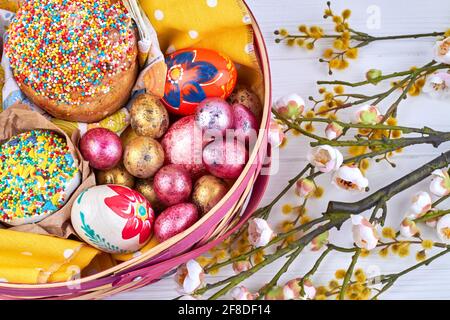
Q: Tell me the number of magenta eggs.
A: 7